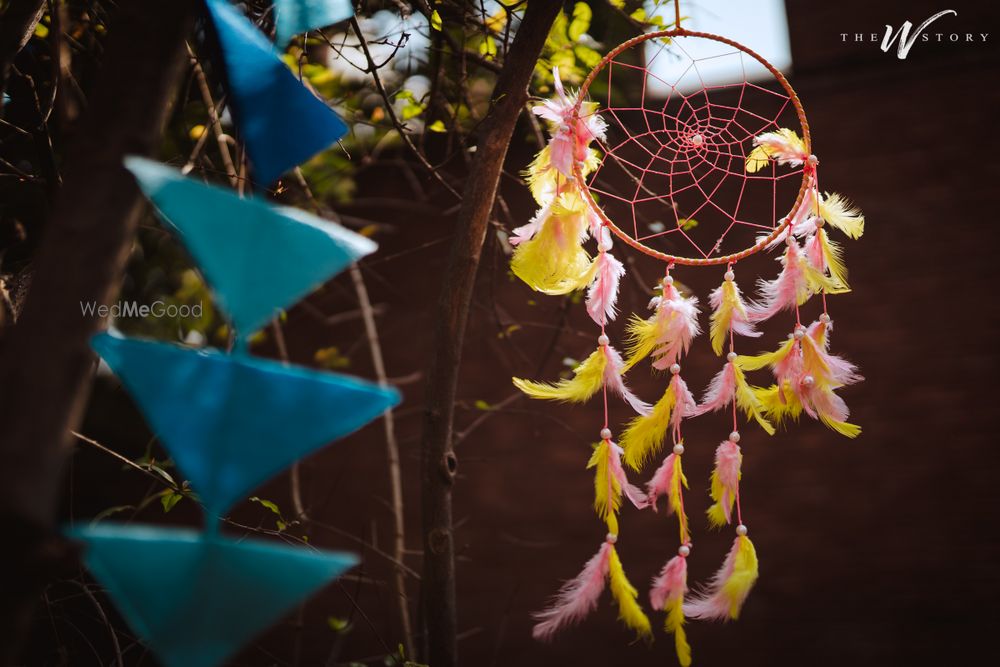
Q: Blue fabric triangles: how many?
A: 5